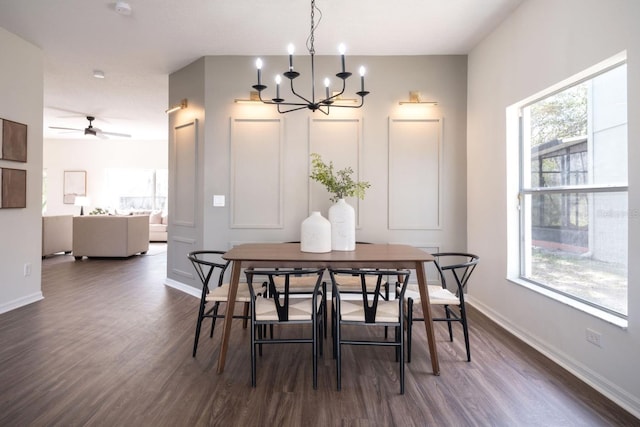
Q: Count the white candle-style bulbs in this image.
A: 6